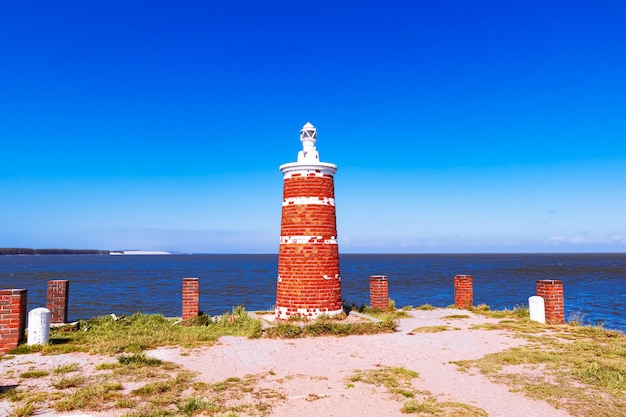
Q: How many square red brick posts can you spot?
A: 6